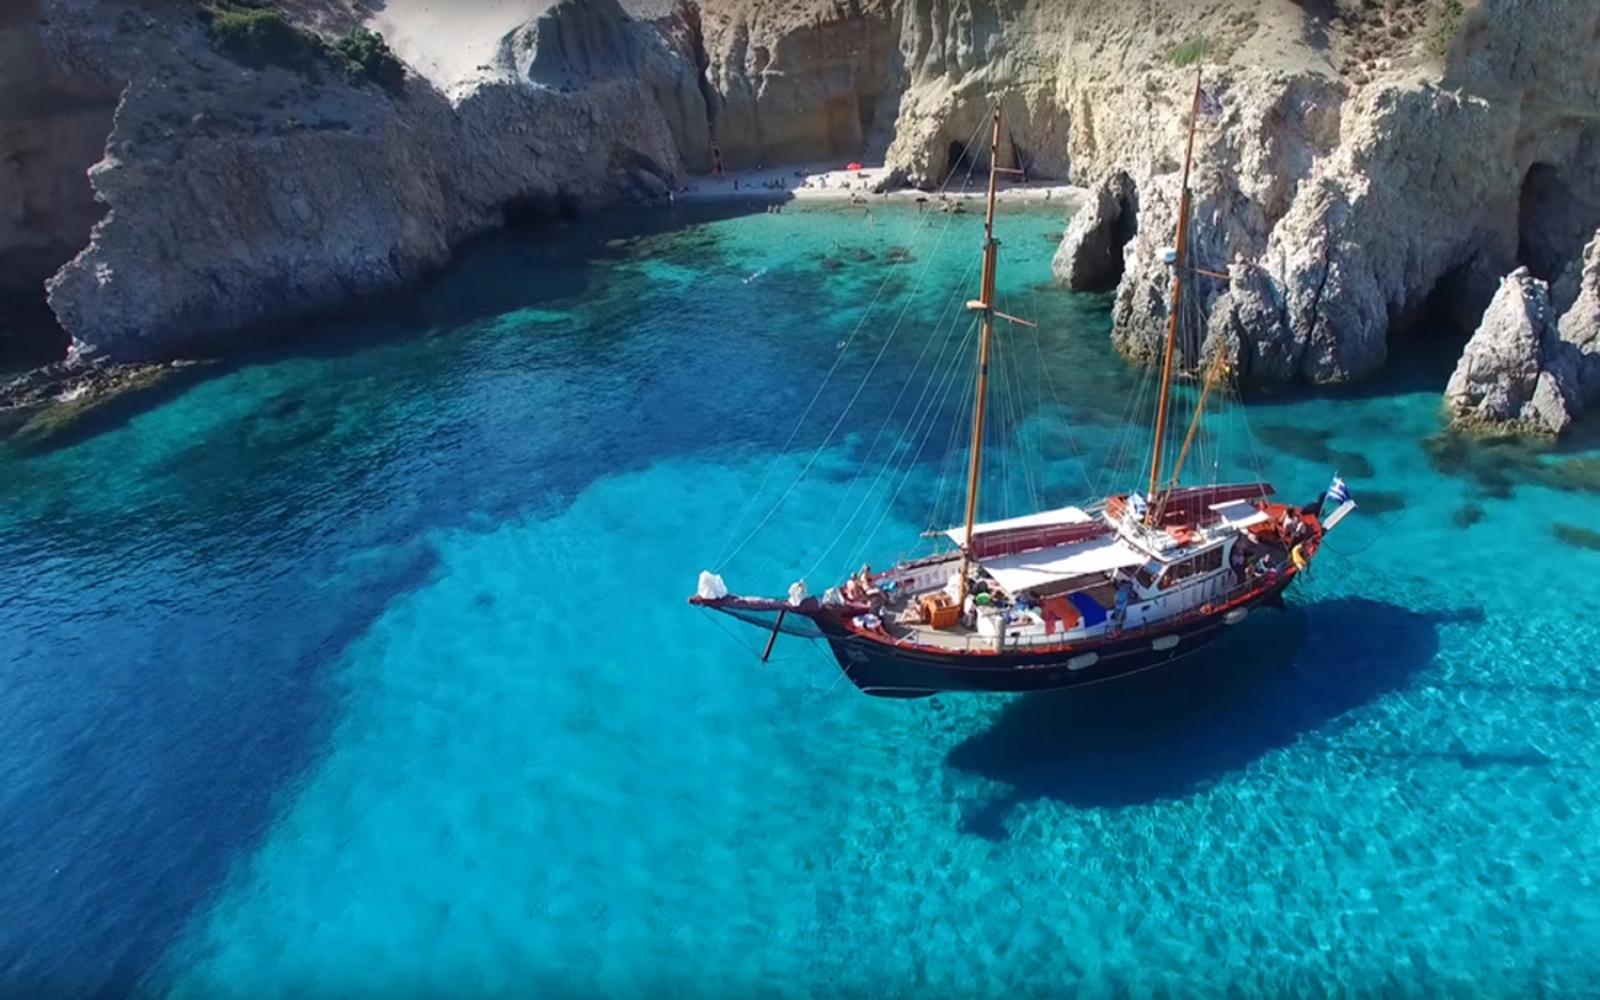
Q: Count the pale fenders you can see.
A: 3